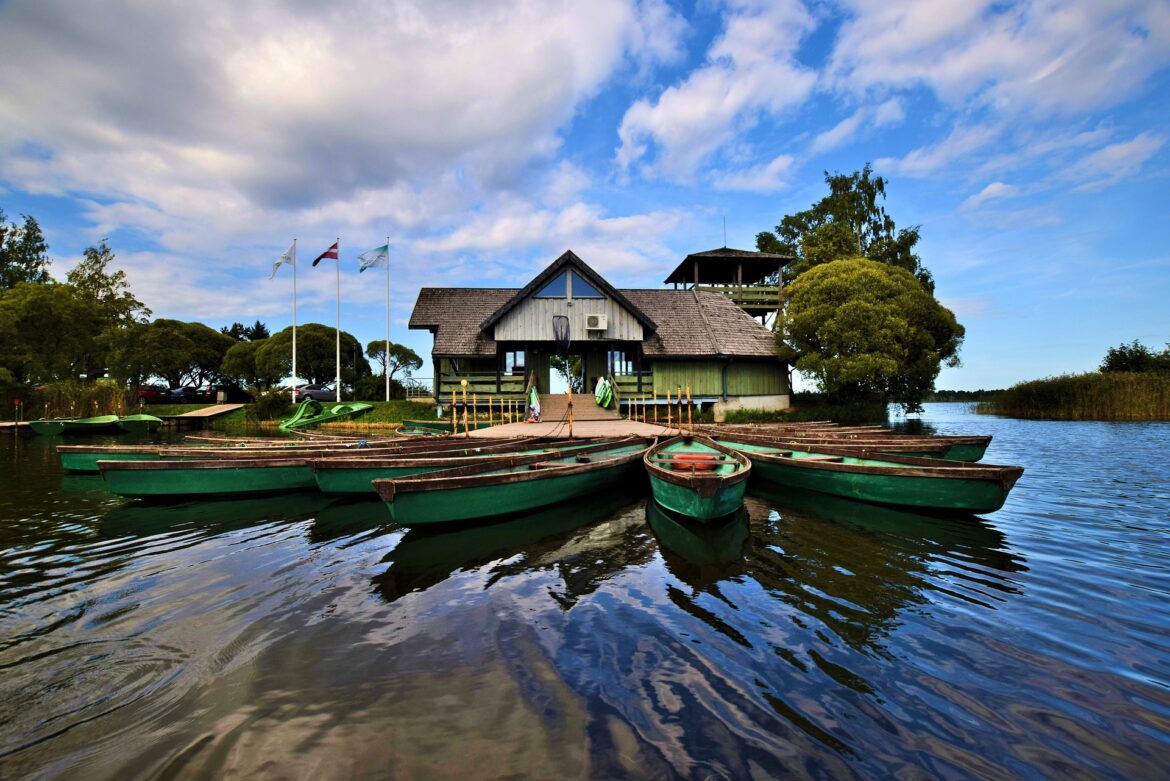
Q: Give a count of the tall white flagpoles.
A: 3